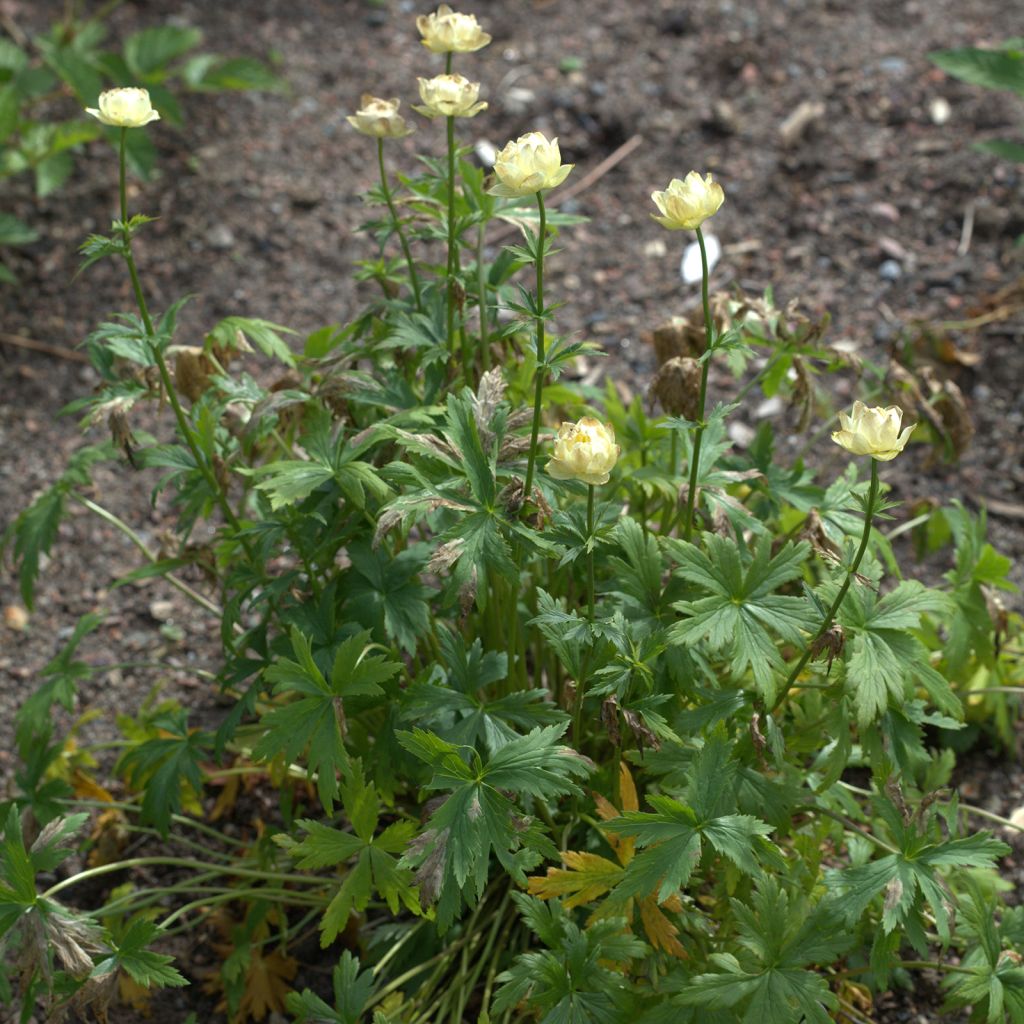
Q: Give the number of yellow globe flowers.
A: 8